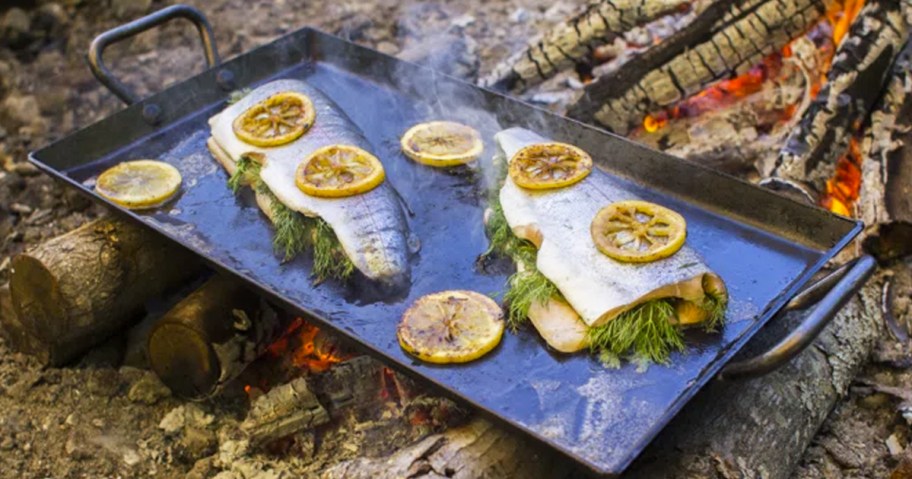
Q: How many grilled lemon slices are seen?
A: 7